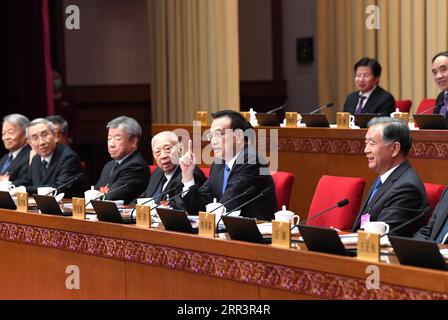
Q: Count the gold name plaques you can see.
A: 11